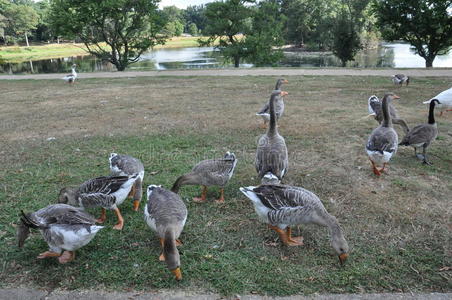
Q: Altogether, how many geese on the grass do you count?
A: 14